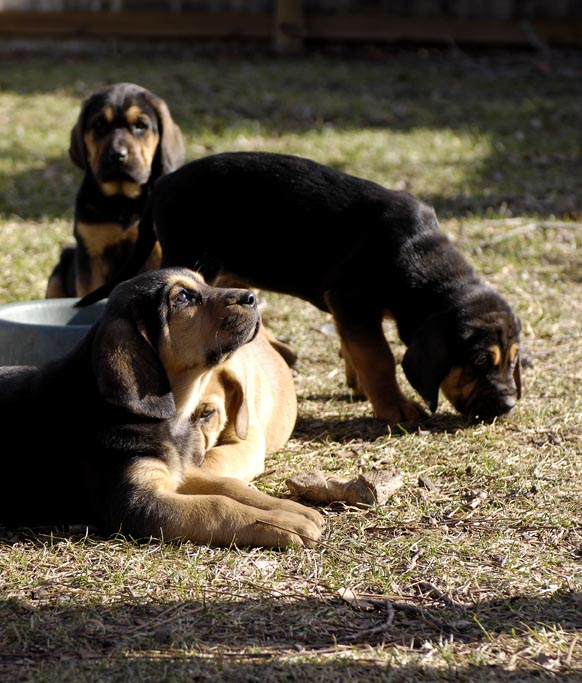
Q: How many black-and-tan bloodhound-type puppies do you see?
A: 3